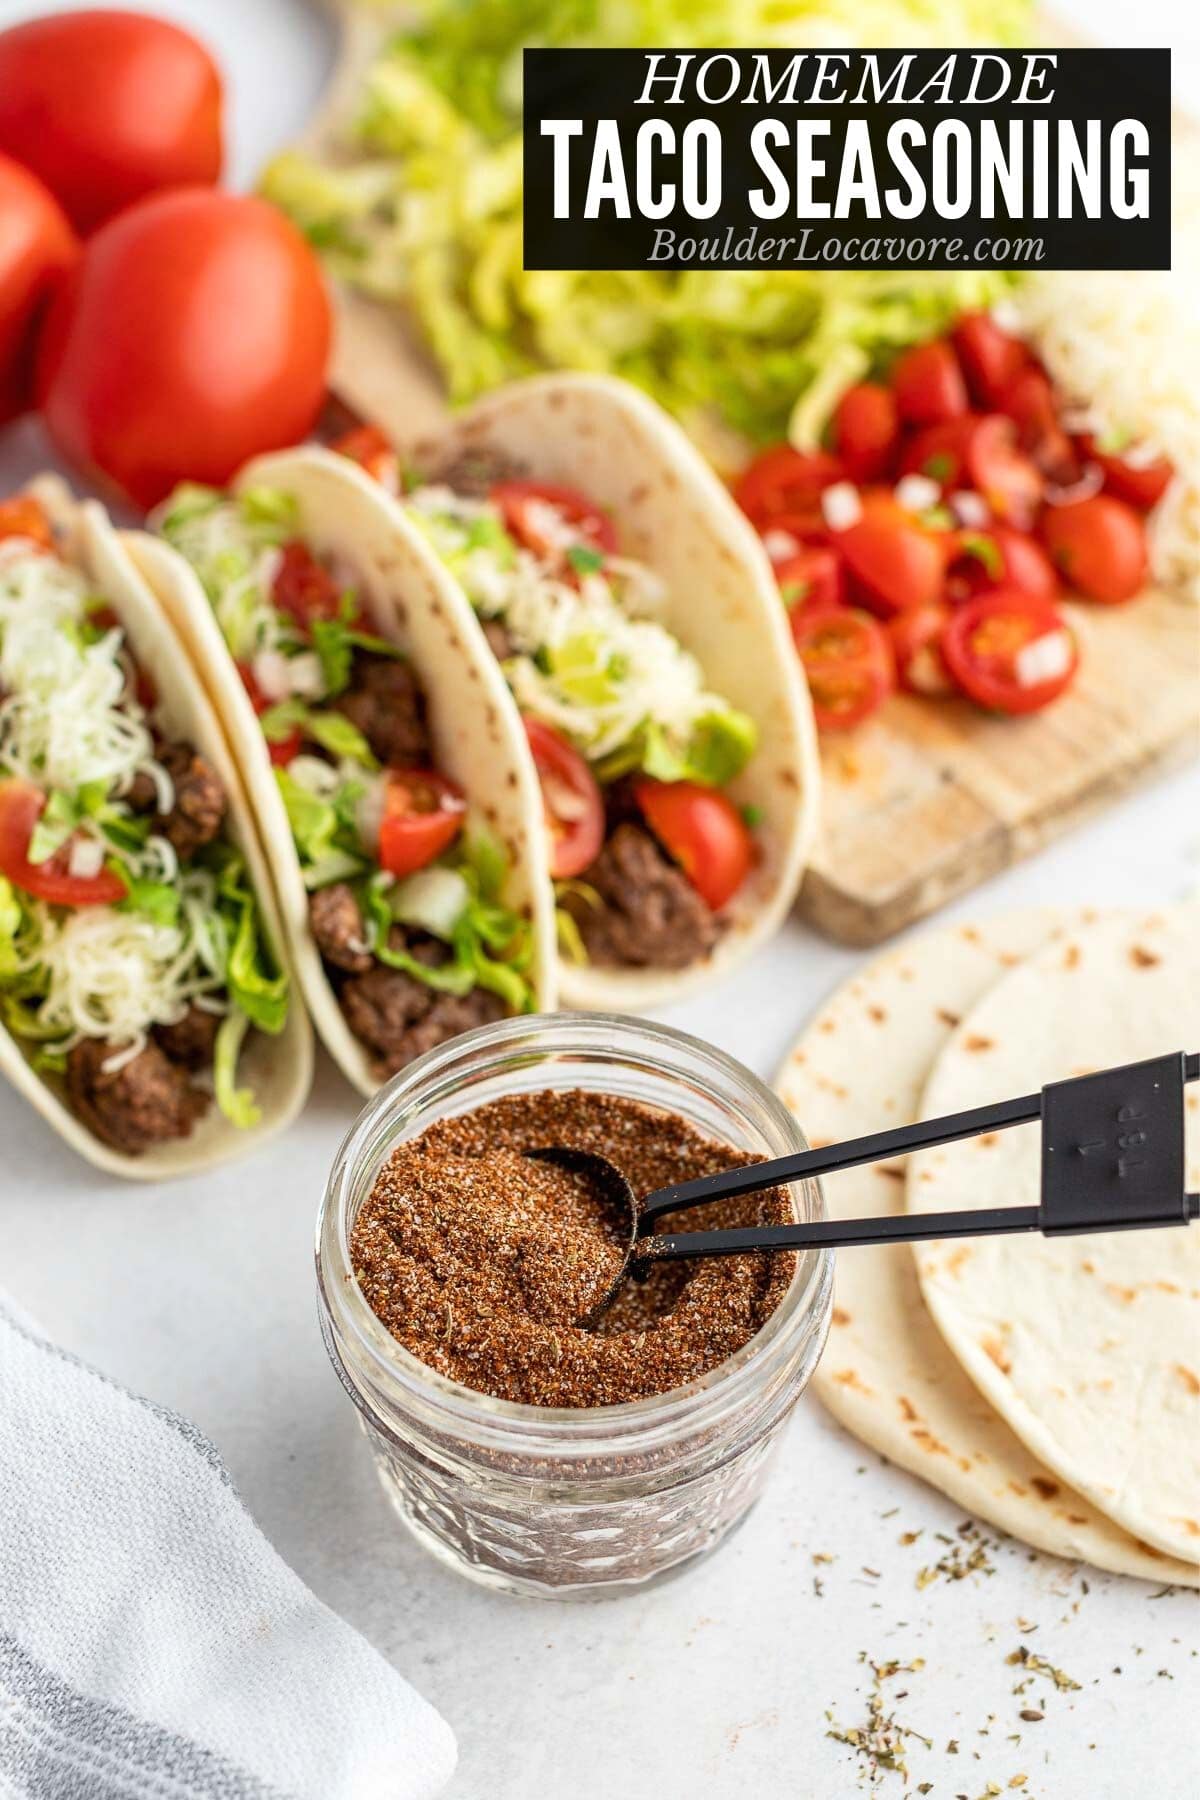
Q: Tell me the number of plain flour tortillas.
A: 2